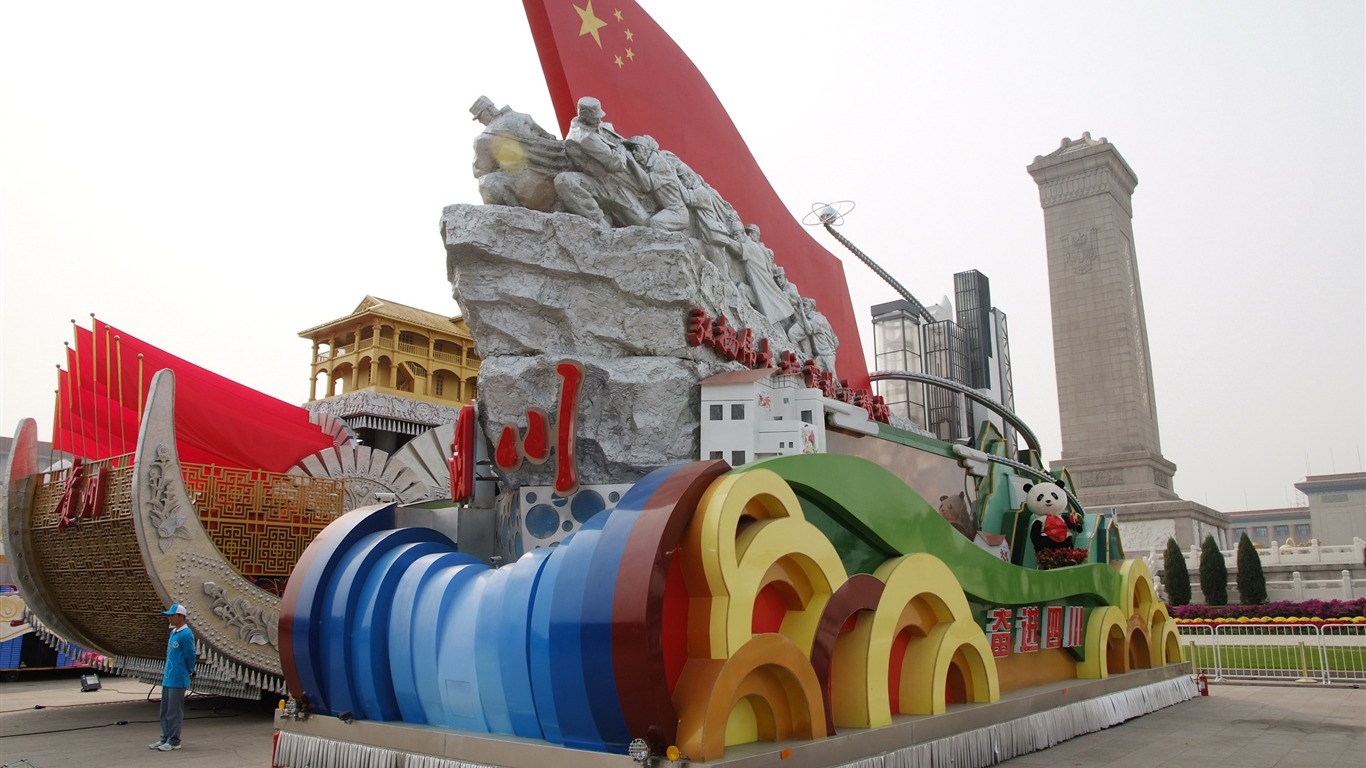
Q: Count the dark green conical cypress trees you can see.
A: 3